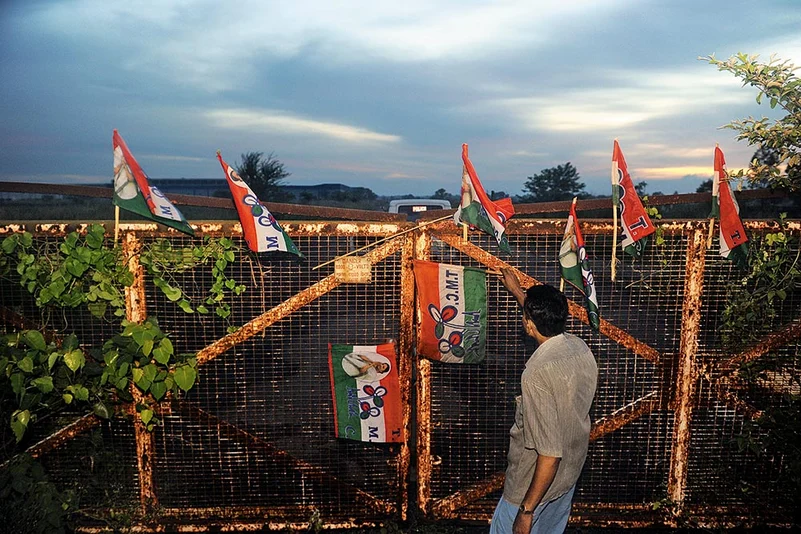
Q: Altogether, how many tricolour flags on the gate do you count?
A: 8